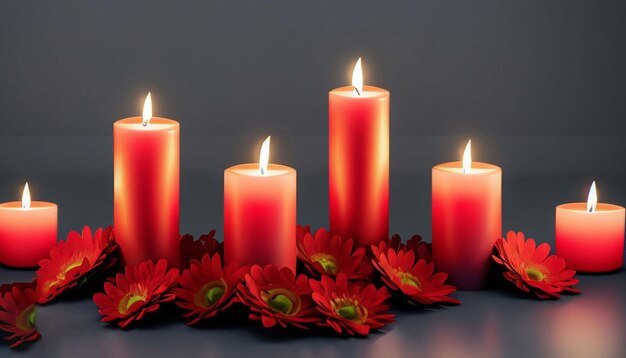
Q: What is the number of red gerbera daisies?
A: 9